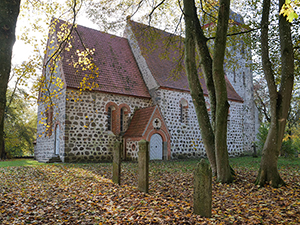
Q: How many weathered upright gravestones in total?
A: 3